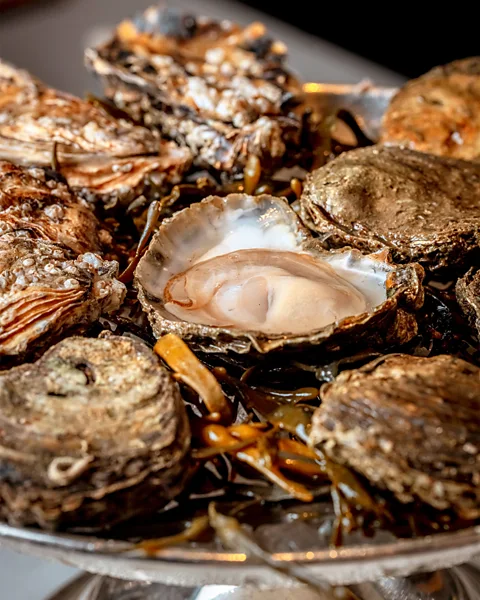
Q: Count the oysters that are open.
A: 1